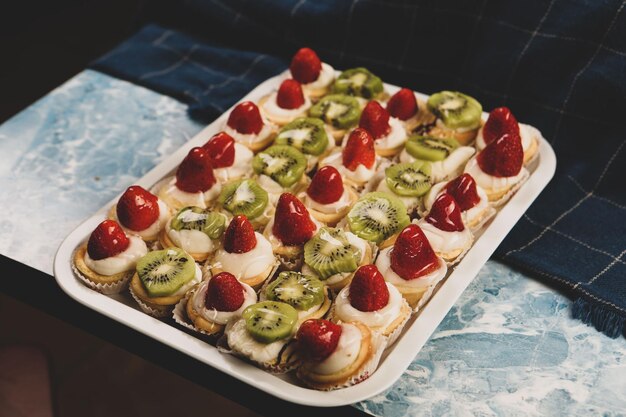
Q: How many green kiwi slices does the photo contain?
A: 14